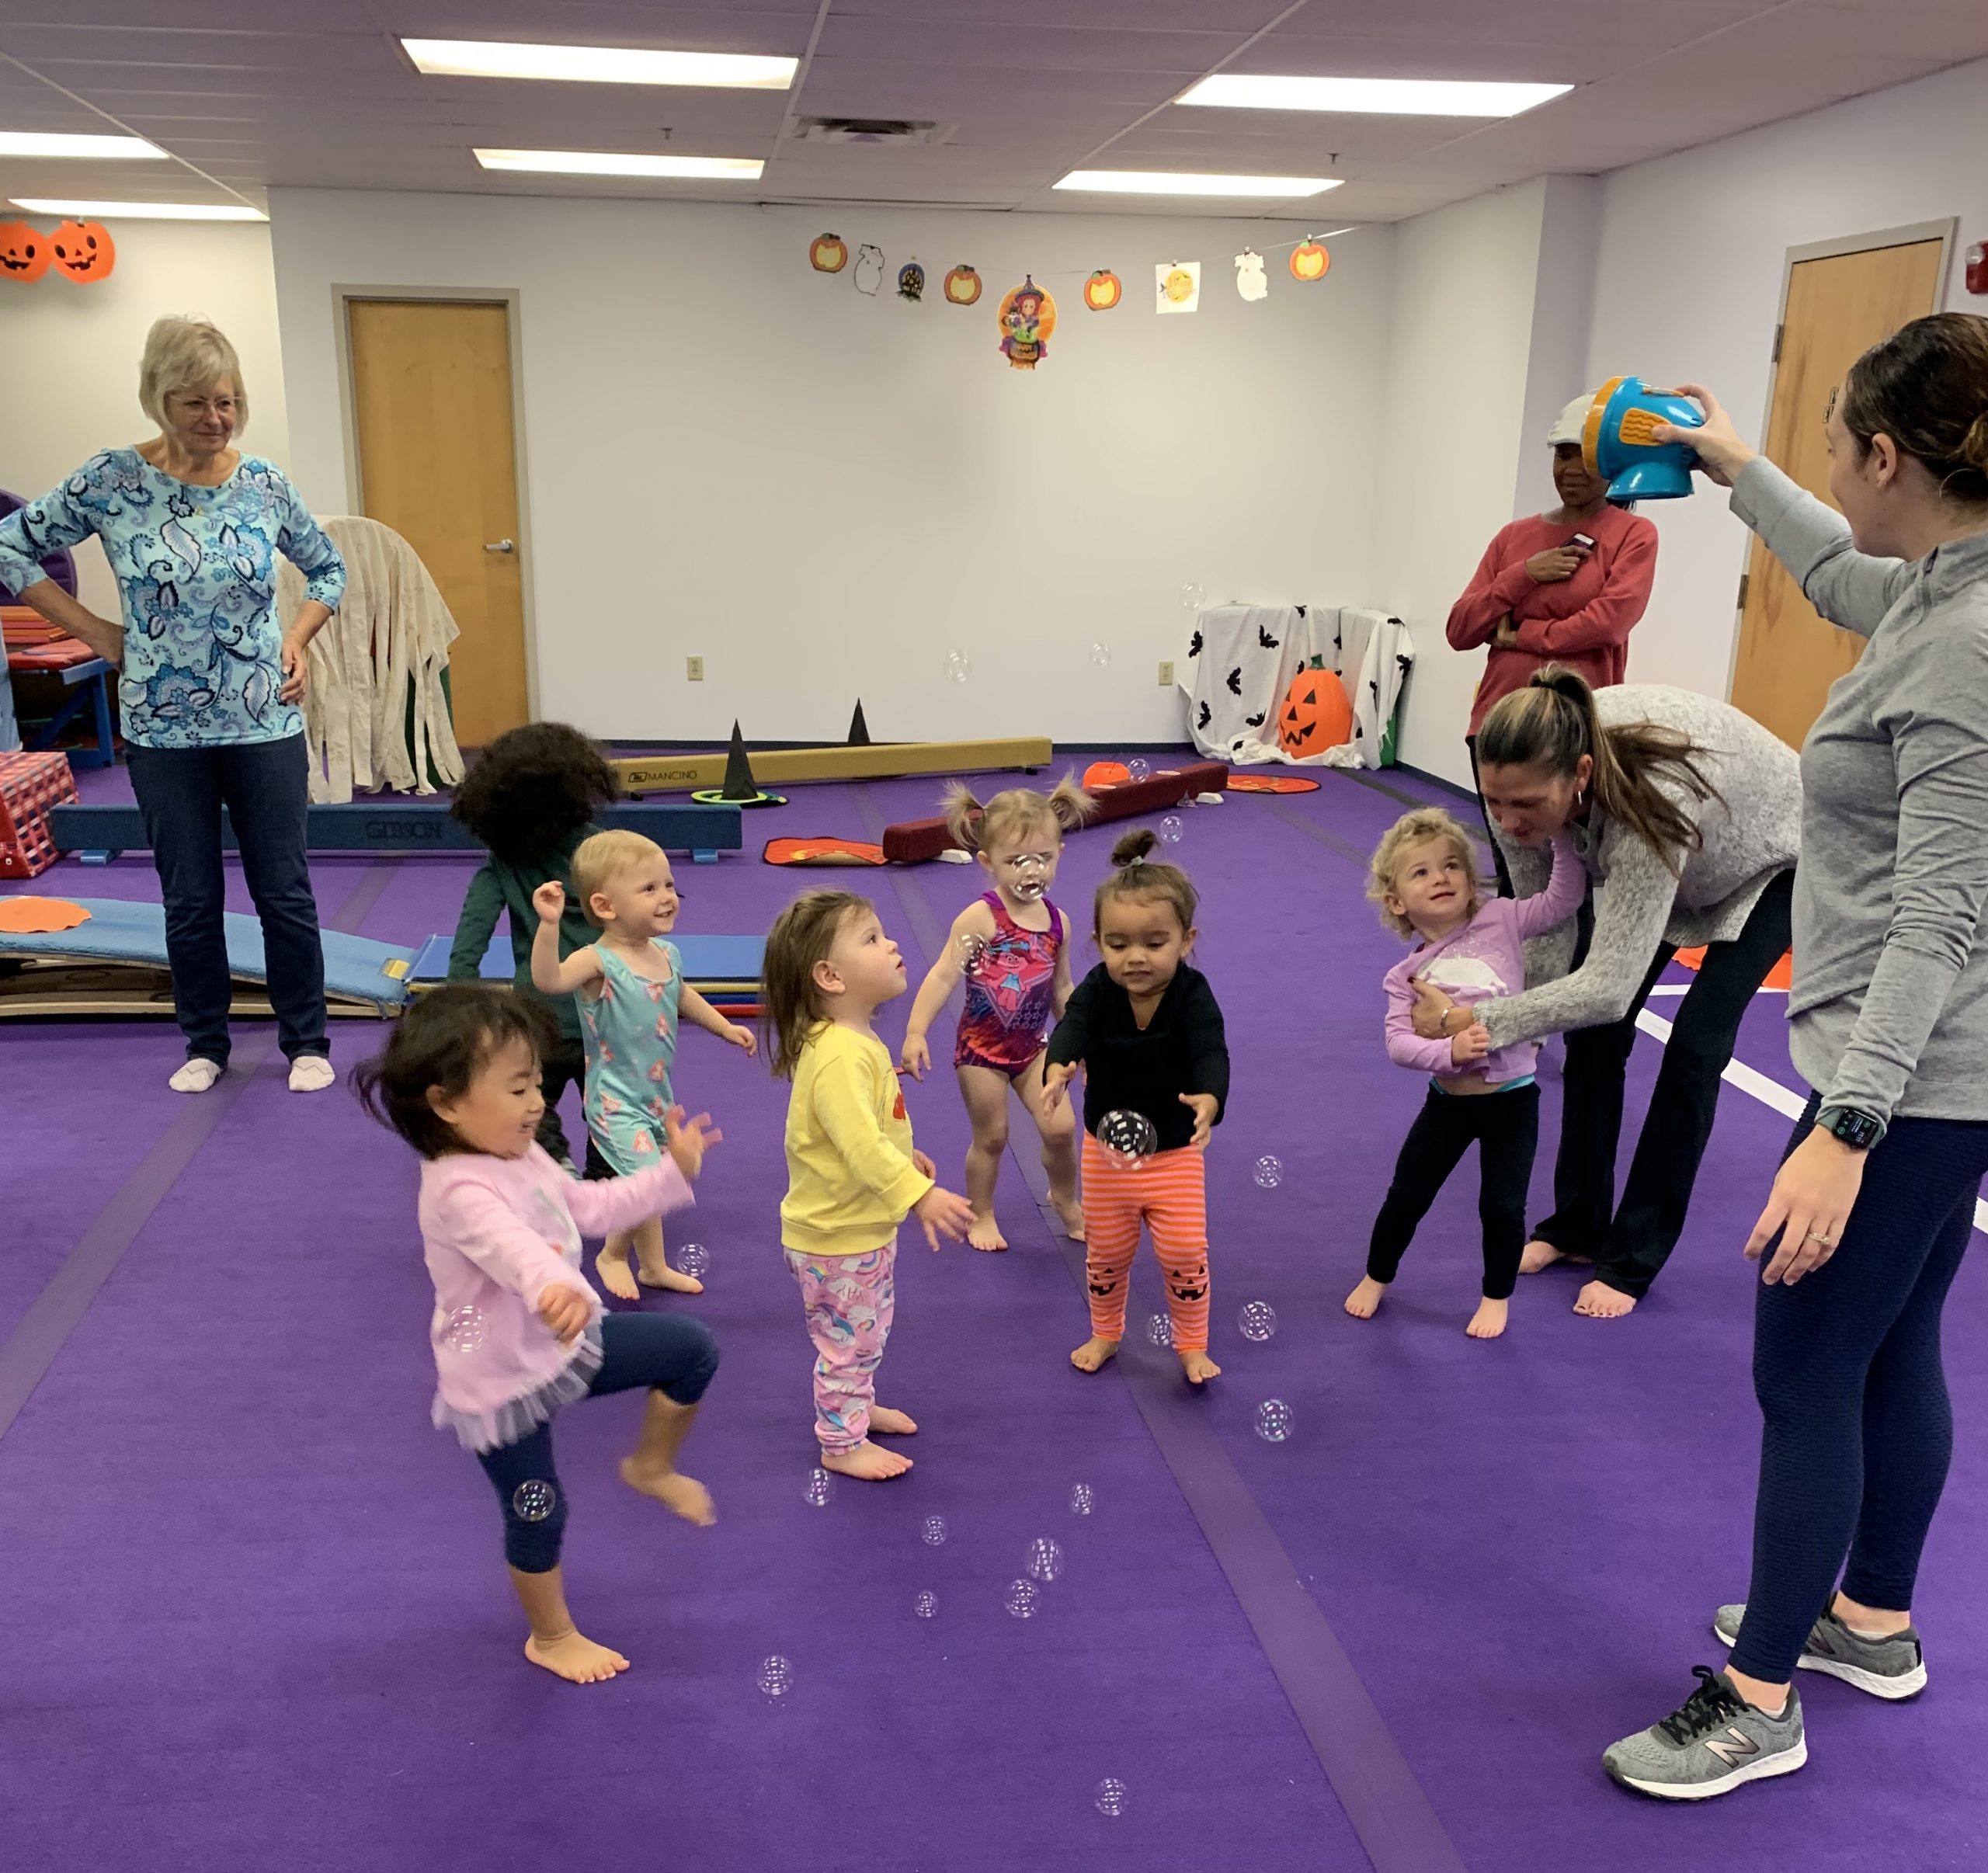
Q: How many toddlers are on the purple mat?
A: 7